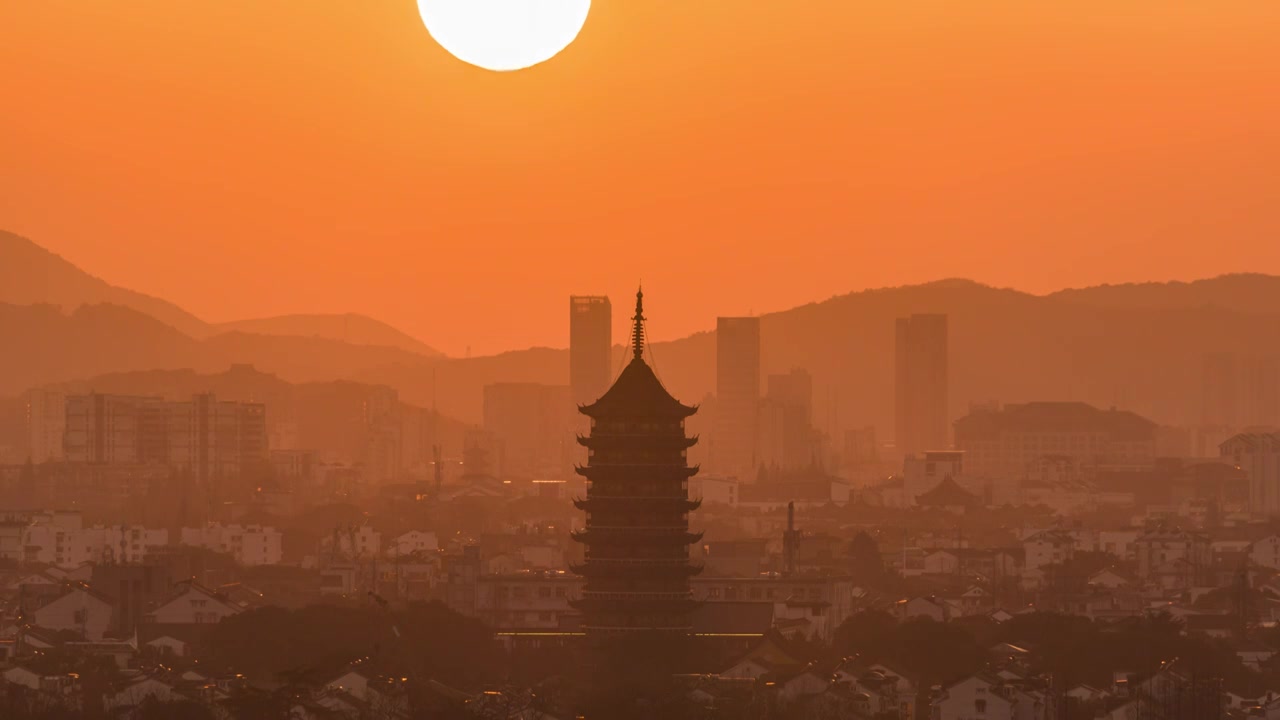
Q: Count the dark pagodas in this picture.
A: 1